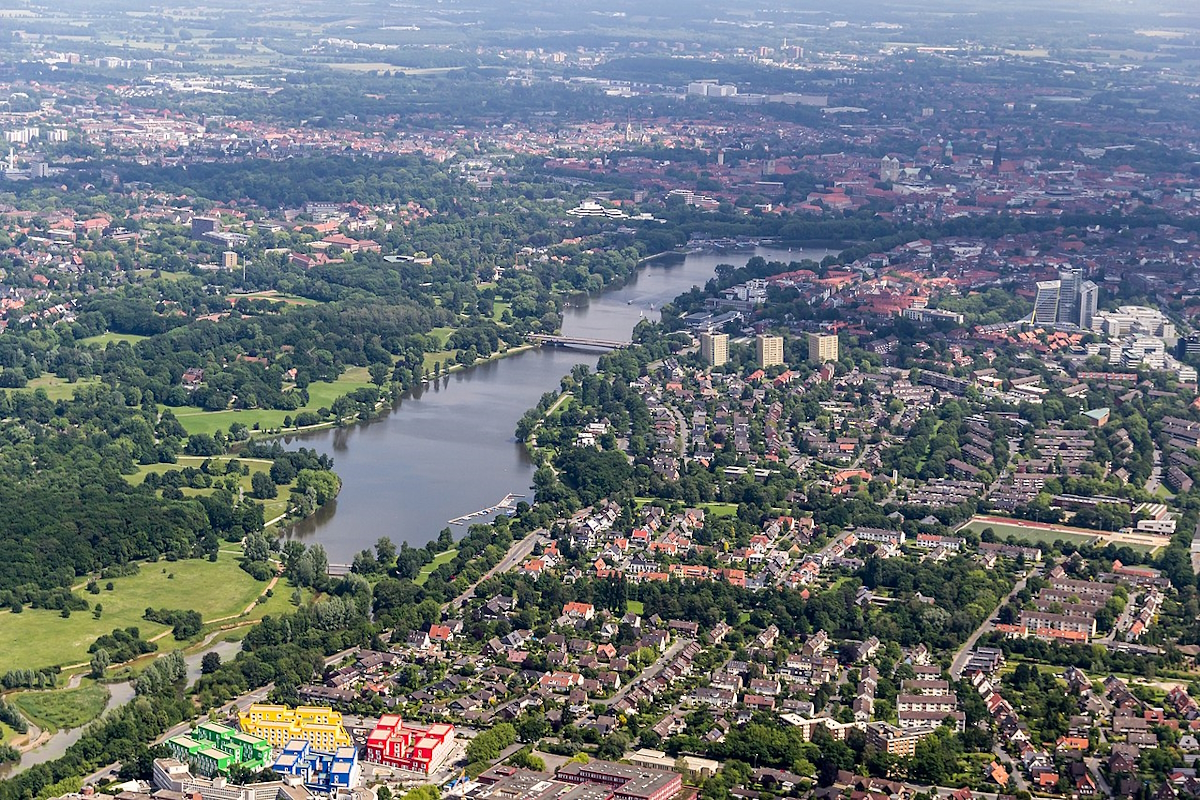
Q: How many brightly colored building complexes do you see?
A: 4